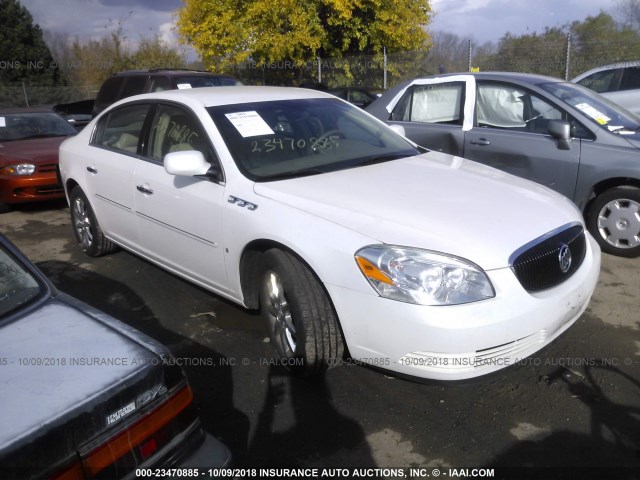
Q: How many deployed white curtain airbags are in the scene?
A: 2